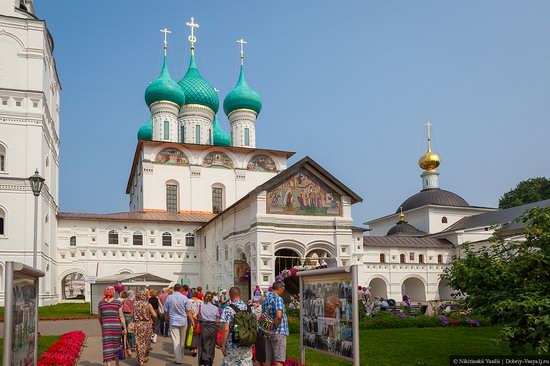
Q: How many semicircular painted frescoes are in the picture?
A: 3